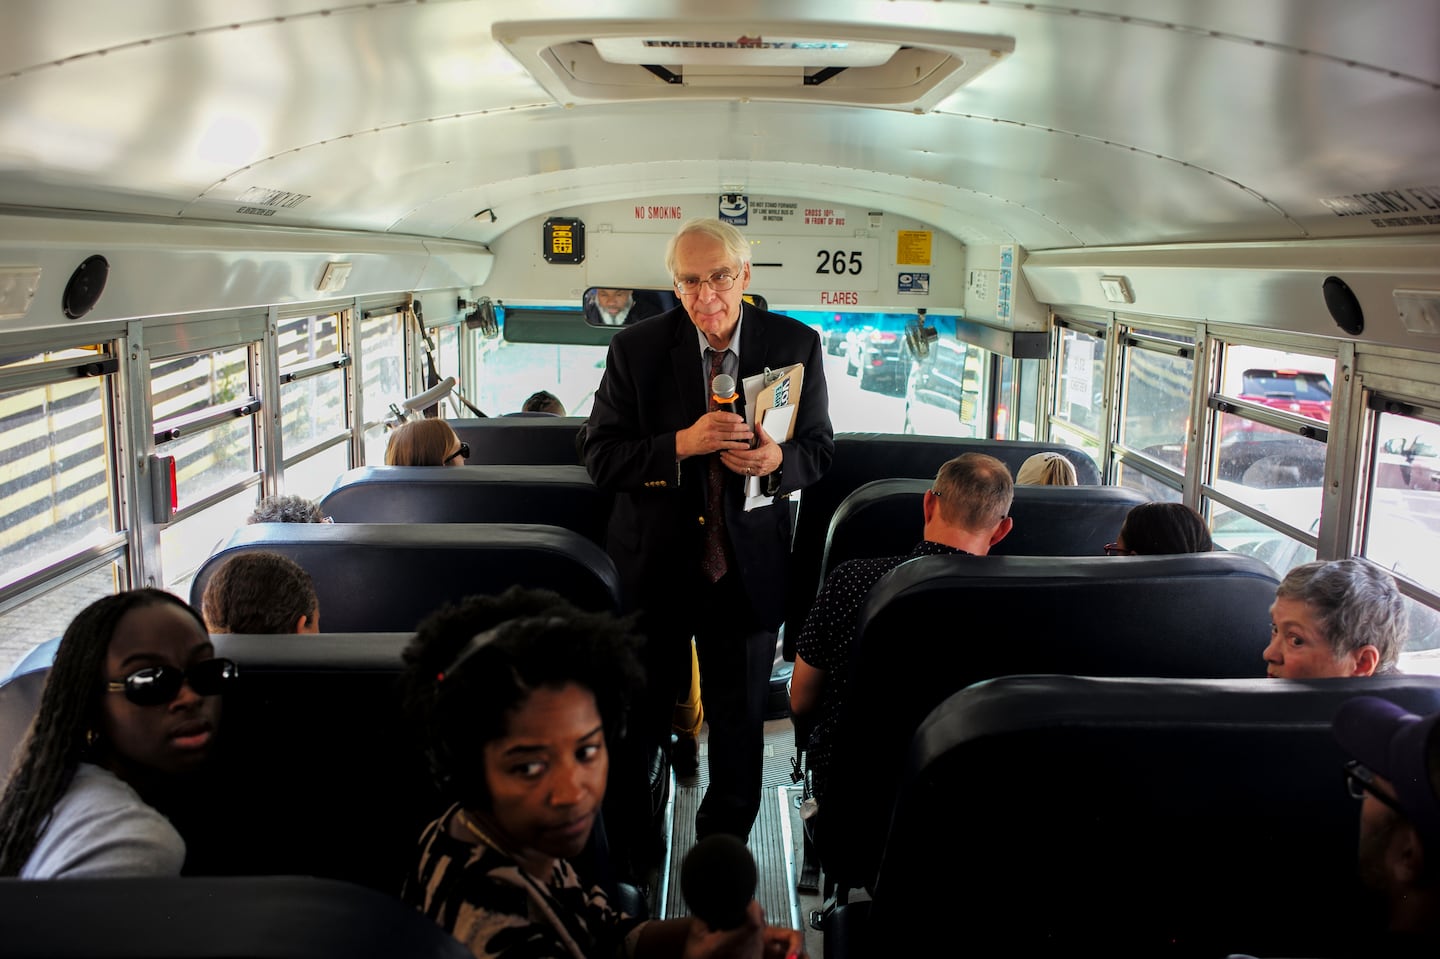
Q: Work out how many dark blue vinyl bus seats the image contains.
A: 9